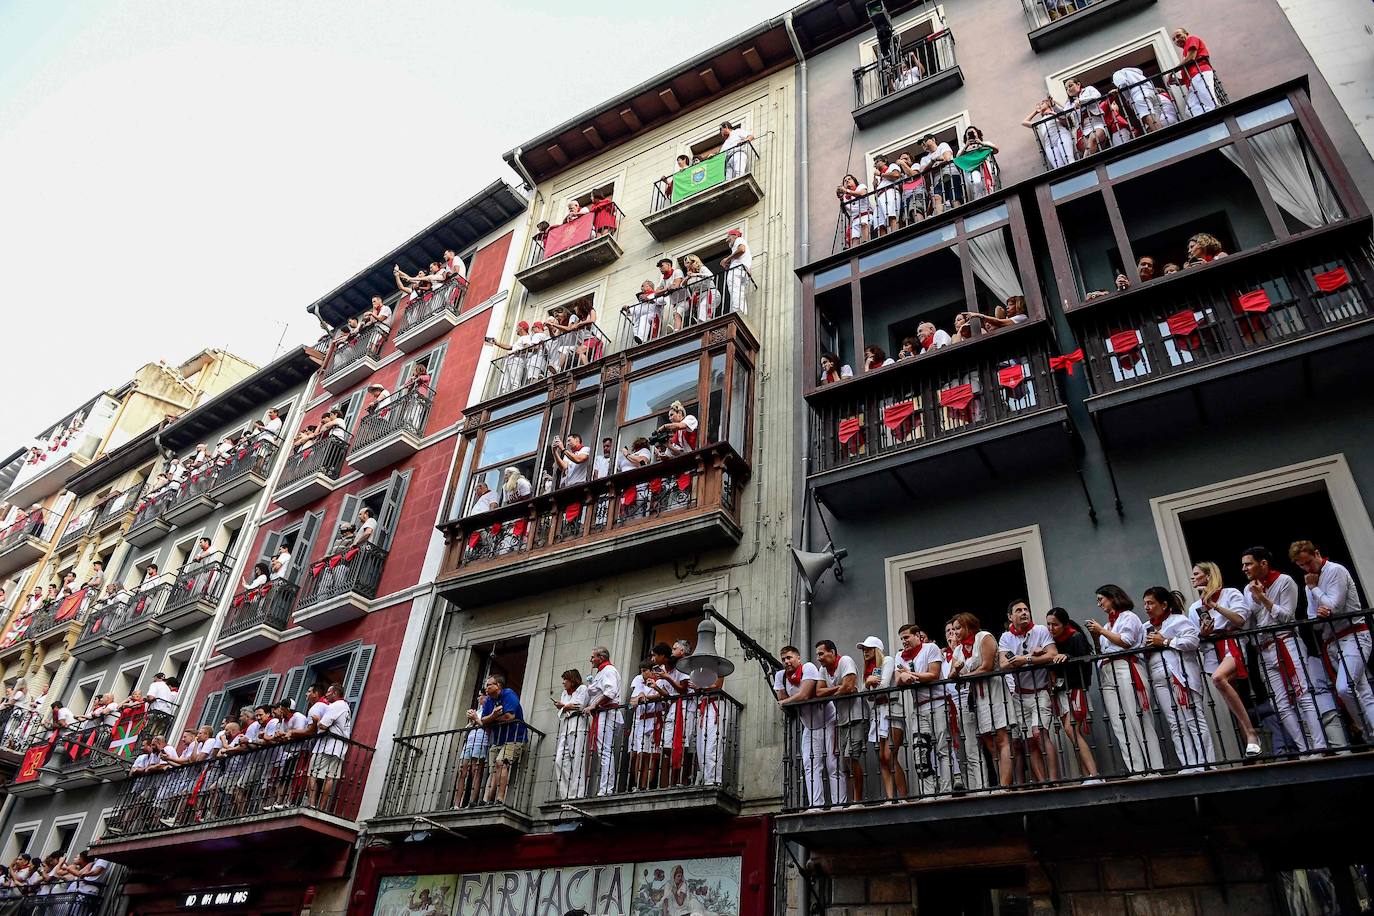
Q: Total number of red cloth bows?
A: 1